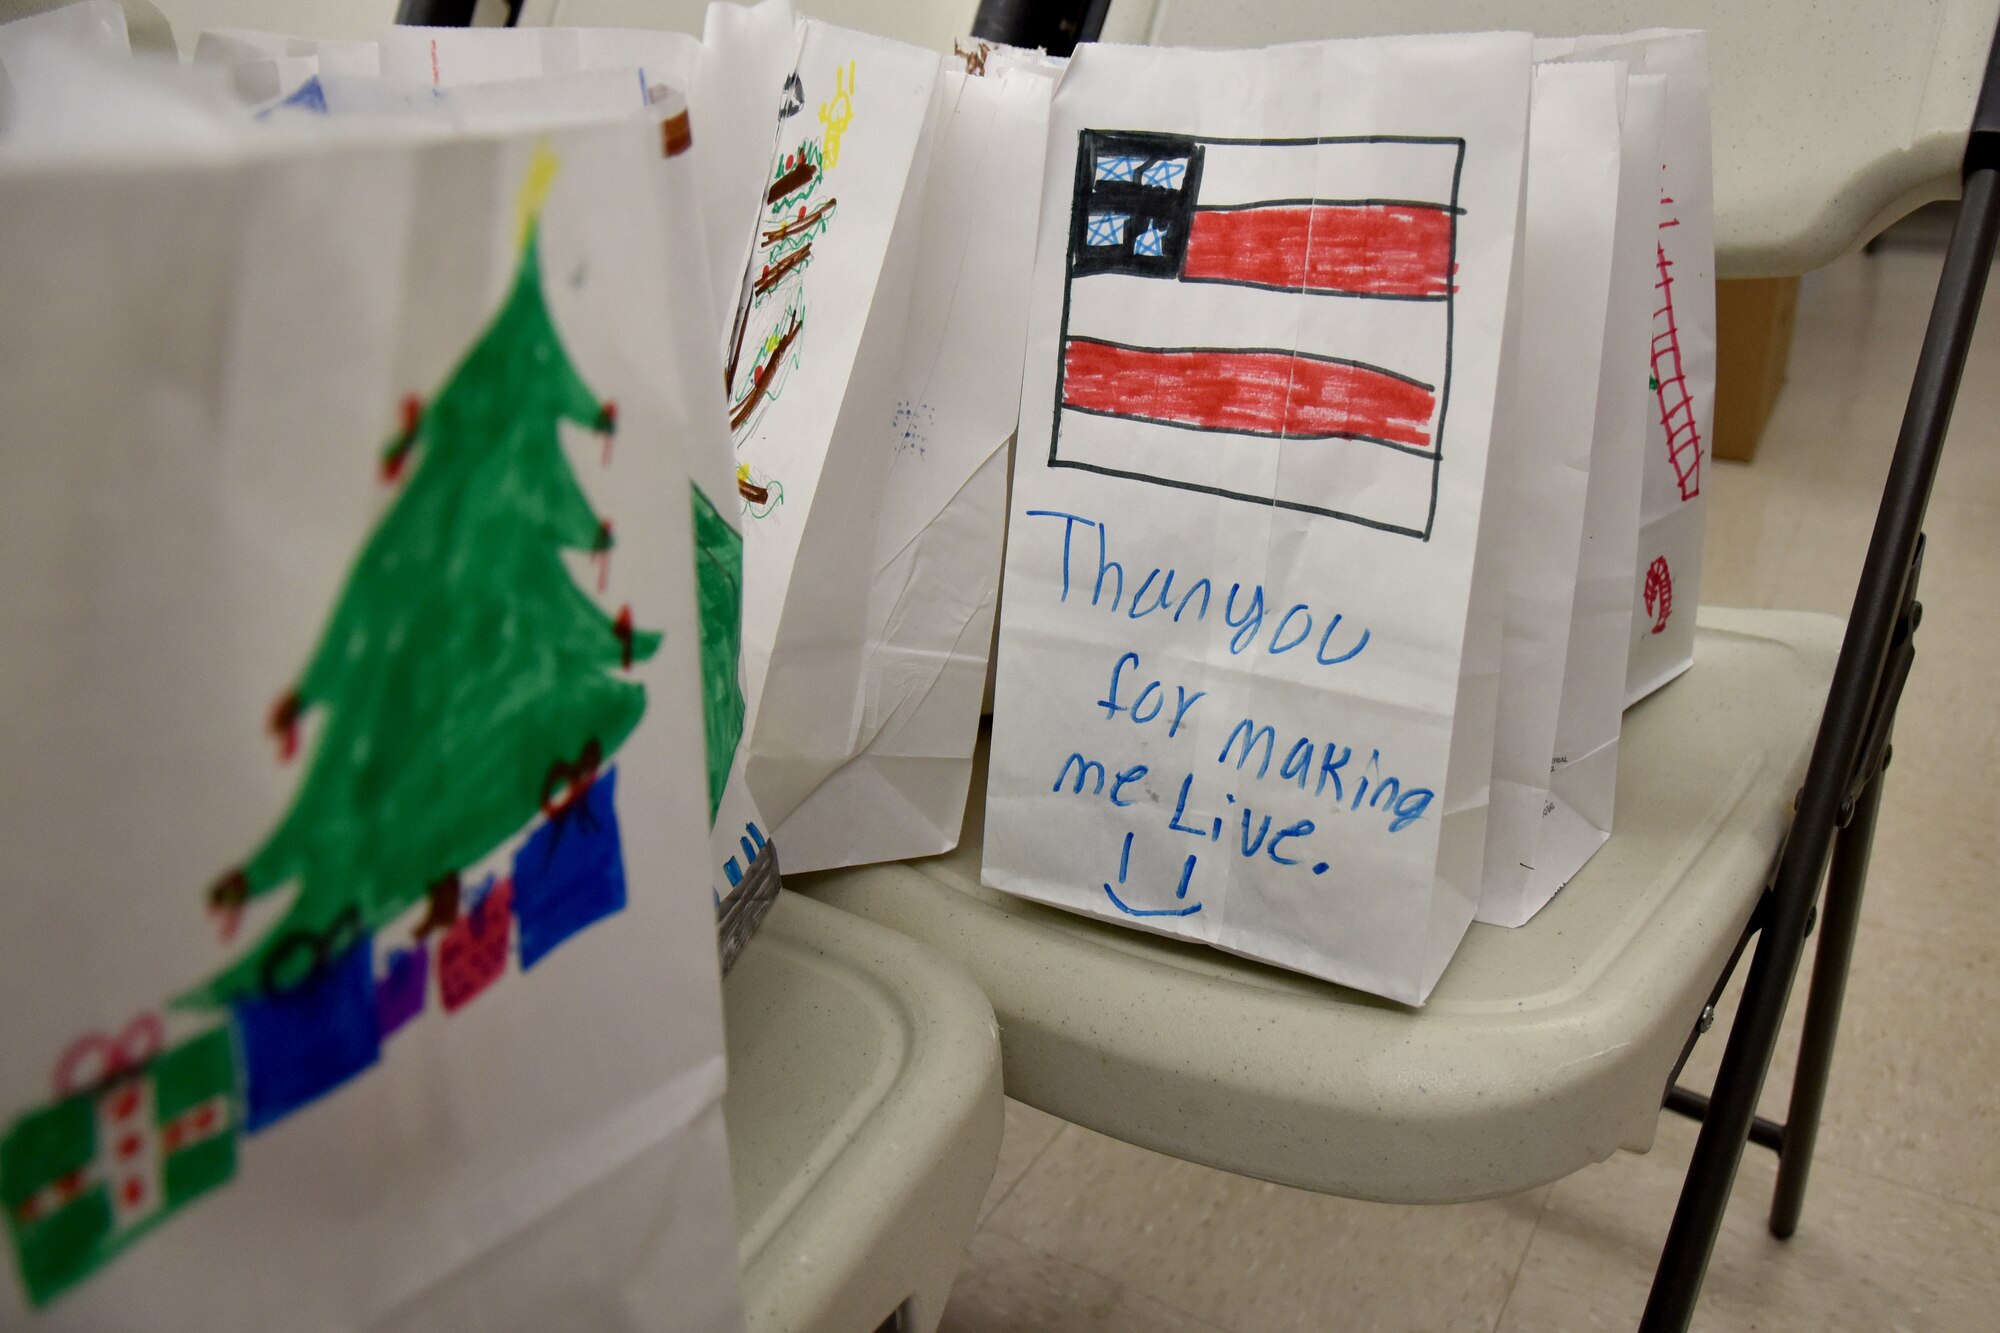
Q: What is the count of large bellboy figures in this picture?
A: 0